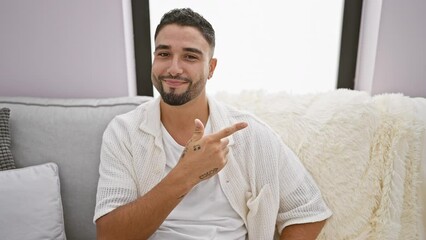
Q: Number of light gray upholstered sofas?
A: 1